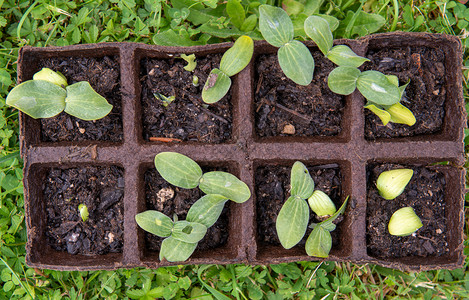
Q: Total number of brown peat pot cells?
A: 8